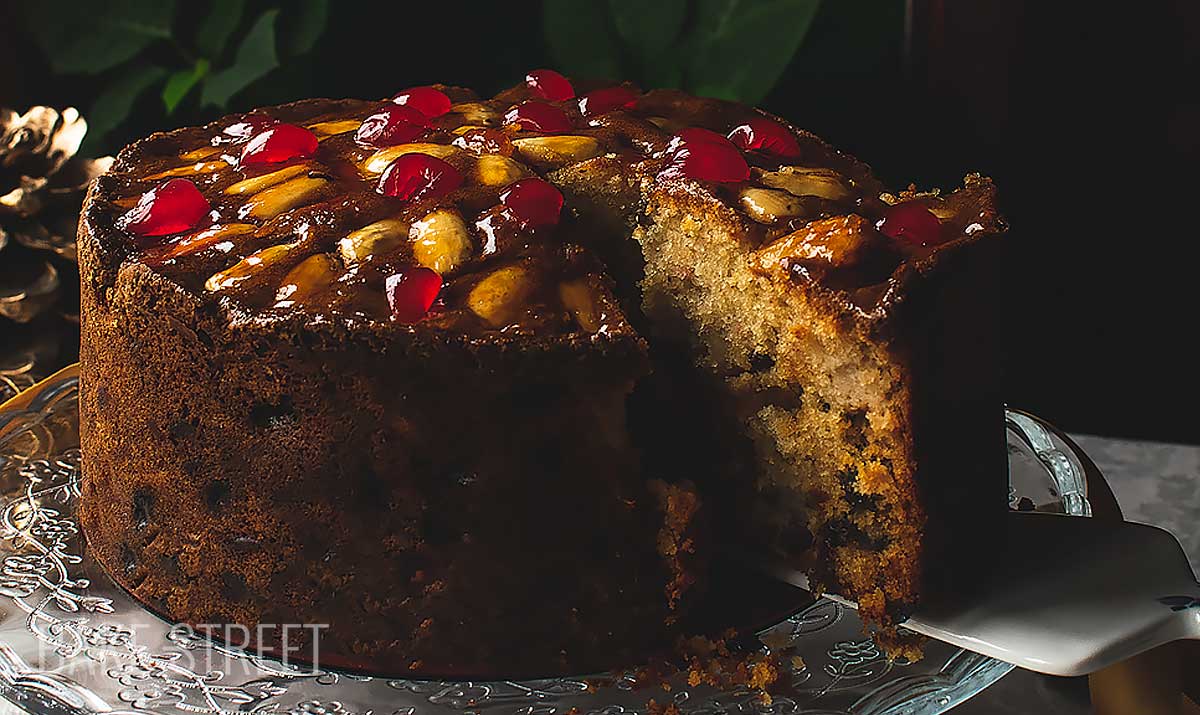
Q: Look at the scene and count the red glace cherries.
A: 14